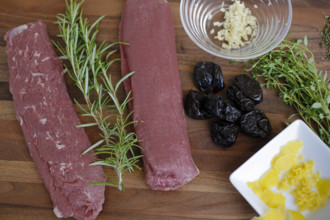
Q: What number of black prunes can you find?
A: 6